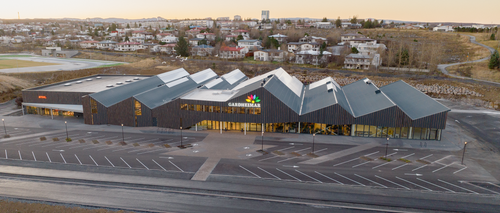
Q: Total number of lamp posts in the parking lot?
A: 8